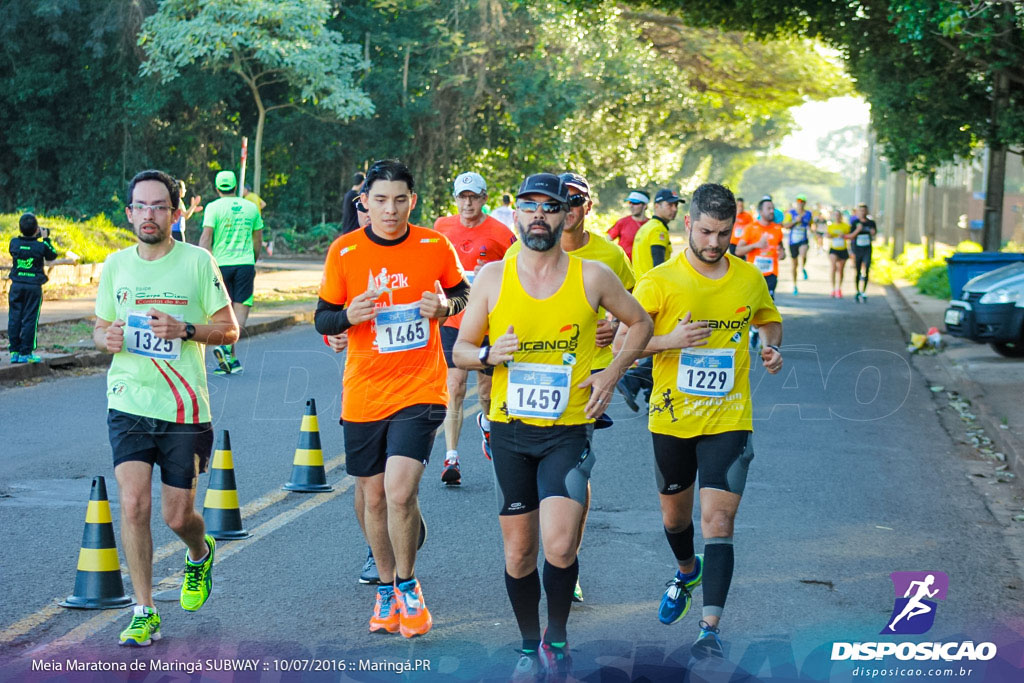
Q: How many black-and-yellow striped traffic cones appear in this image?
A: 3